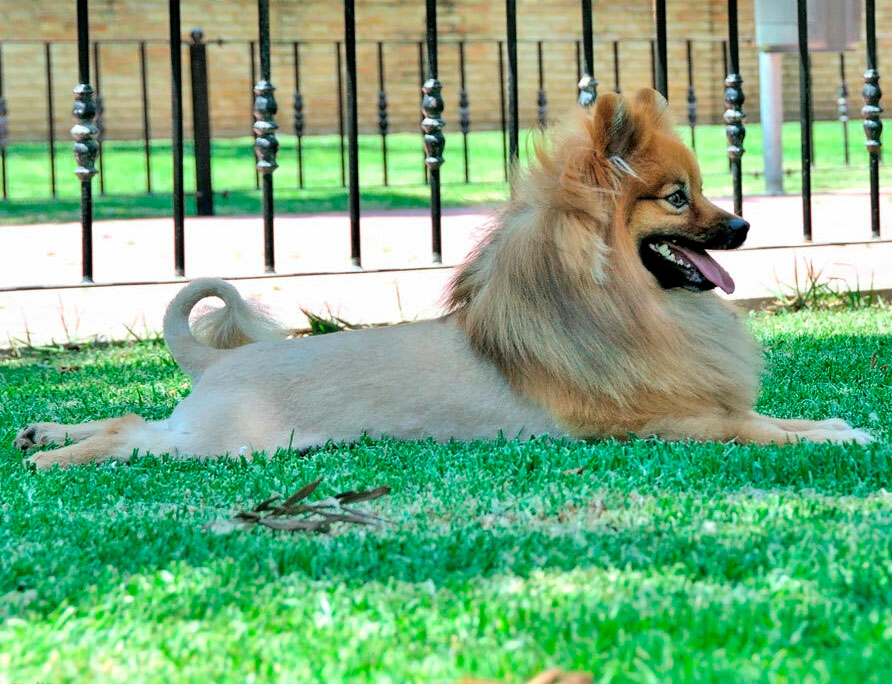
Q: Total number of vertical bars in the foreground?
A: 11